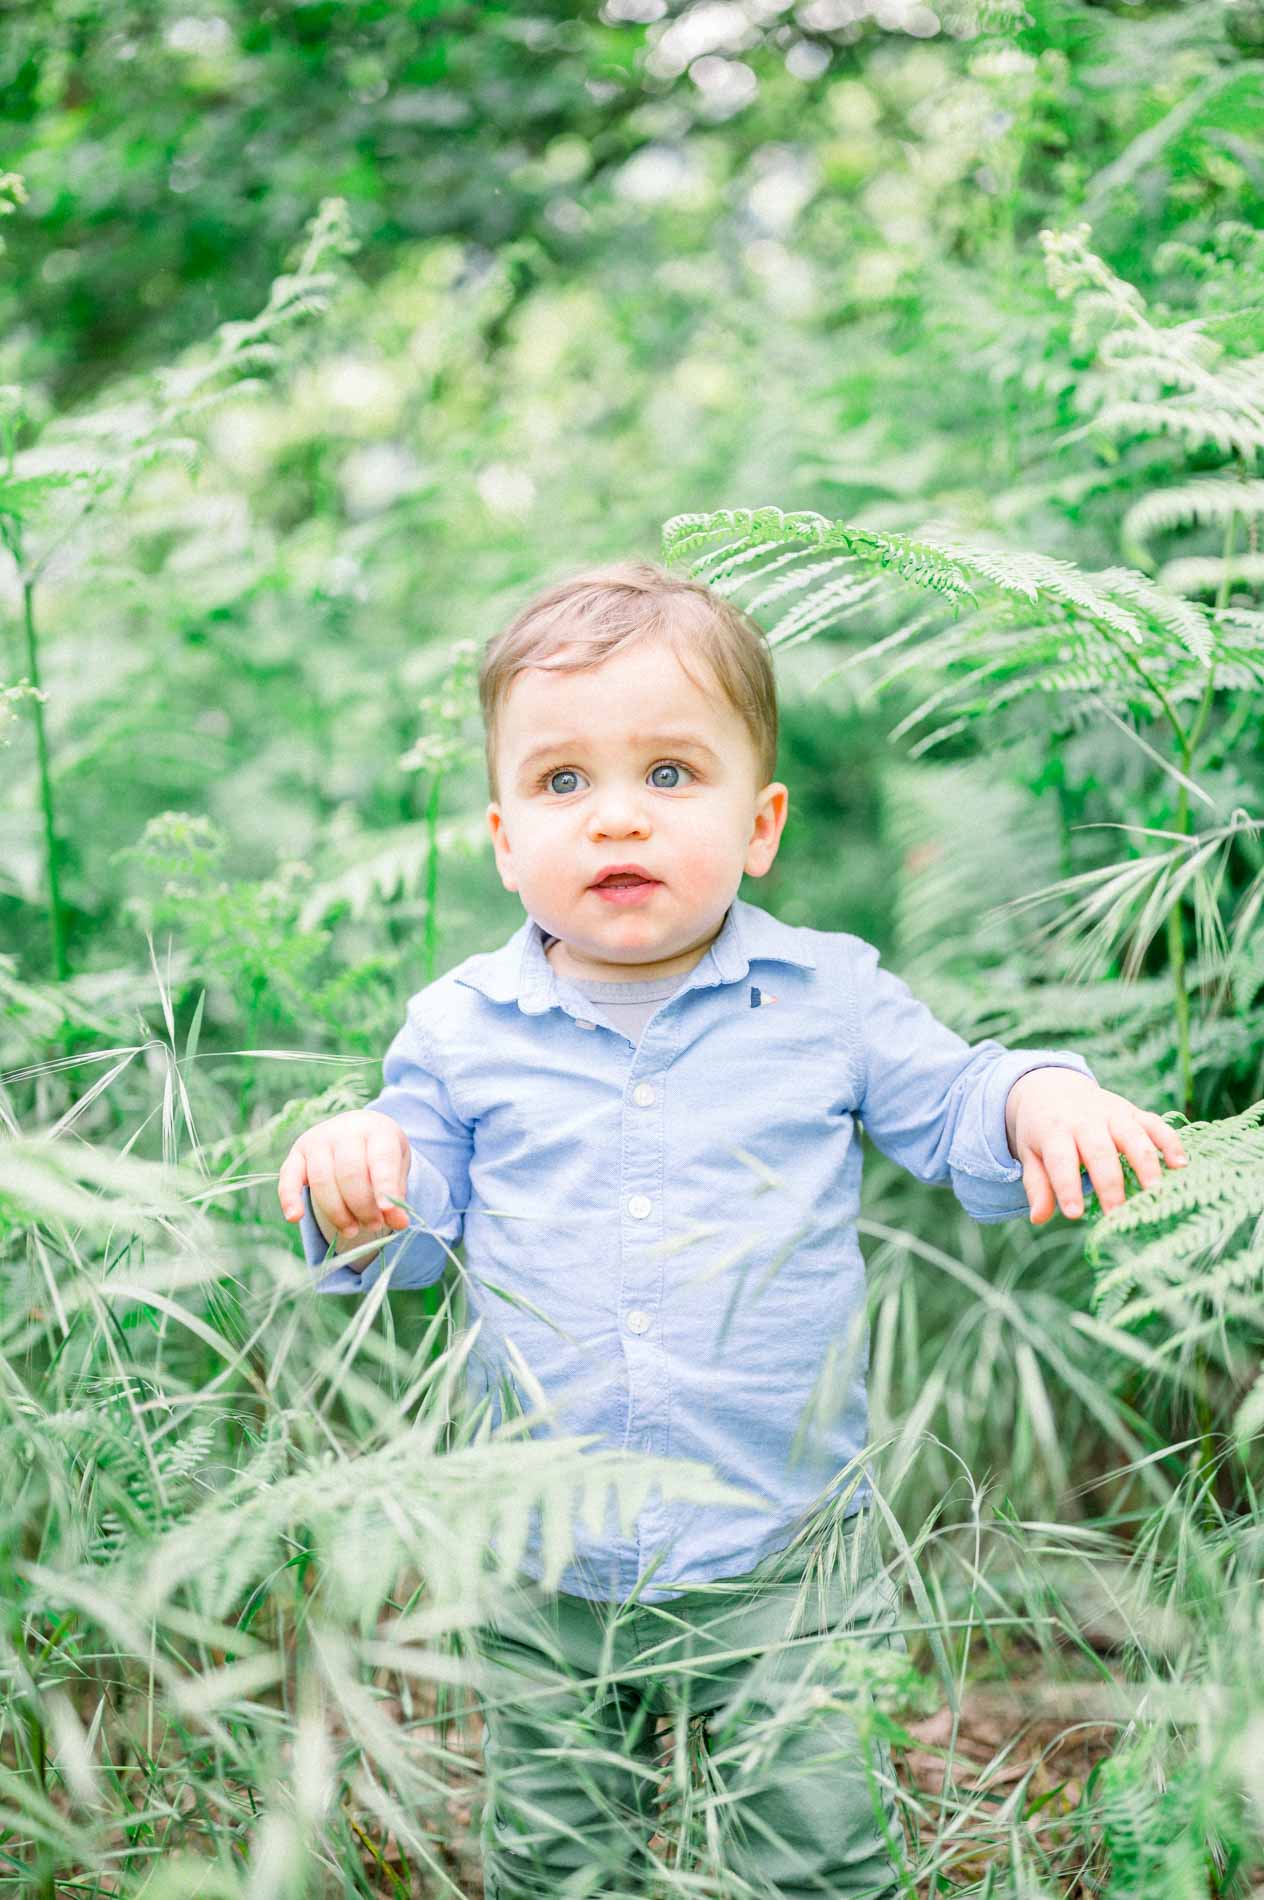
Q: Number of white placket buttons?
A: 3